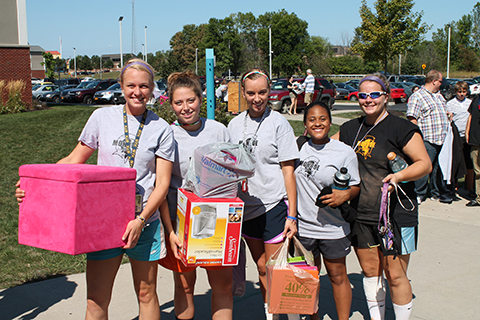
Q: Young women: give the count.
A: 5